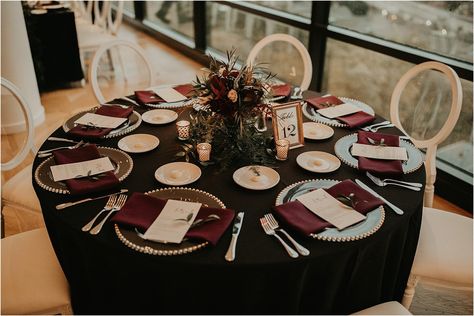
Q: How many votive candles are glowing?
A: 3